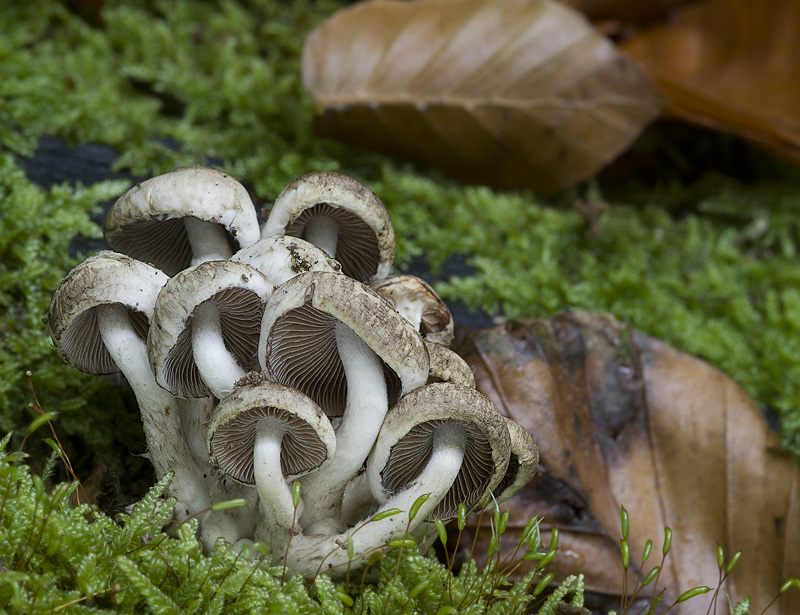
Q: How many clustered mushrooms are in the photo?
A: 11